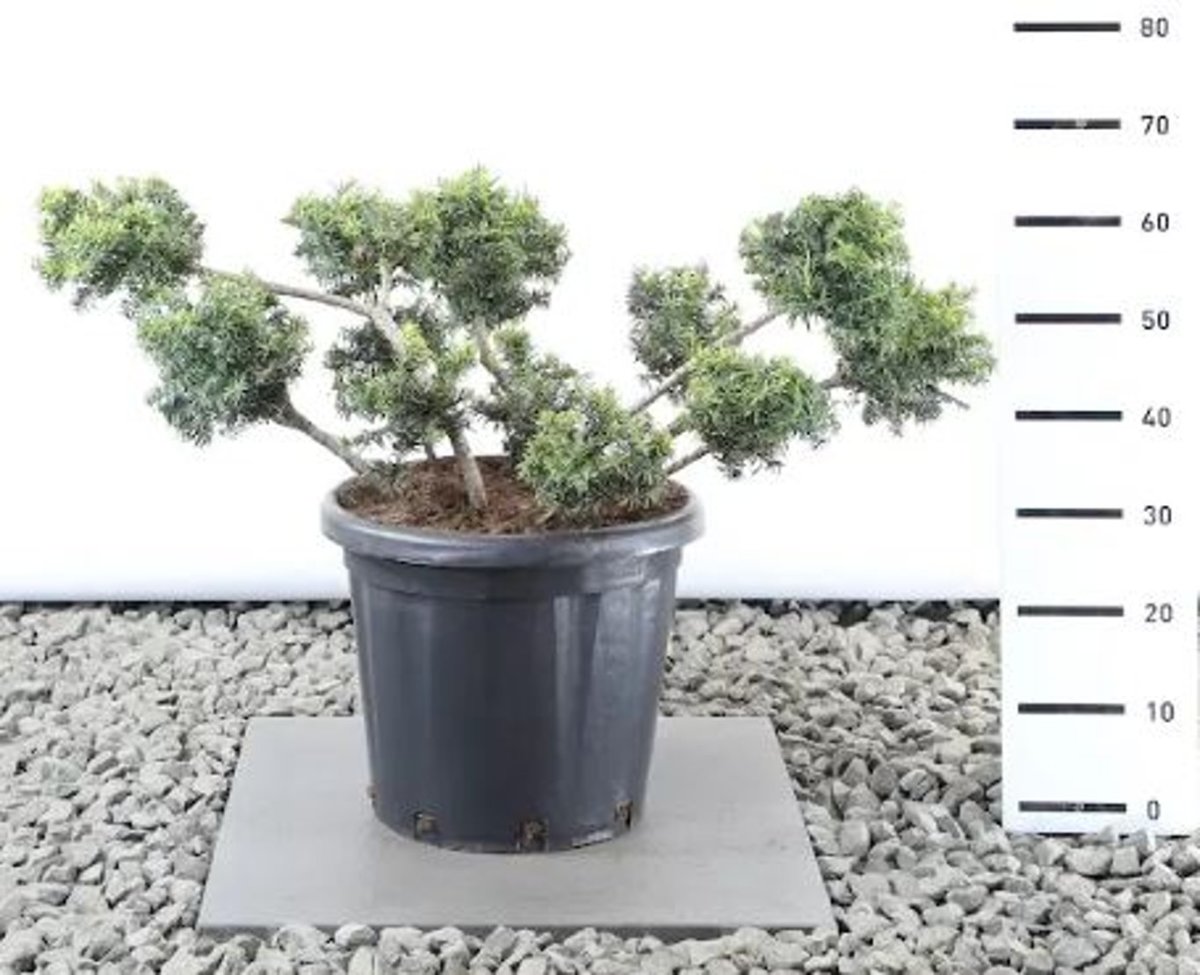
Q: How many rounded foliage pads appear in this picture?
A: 11